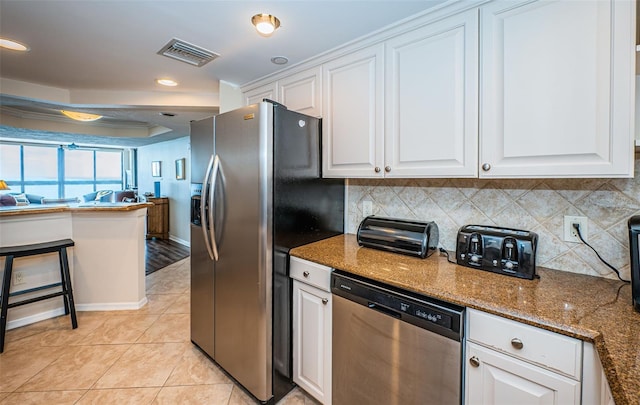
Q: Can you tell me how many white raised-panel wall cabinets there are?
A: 5